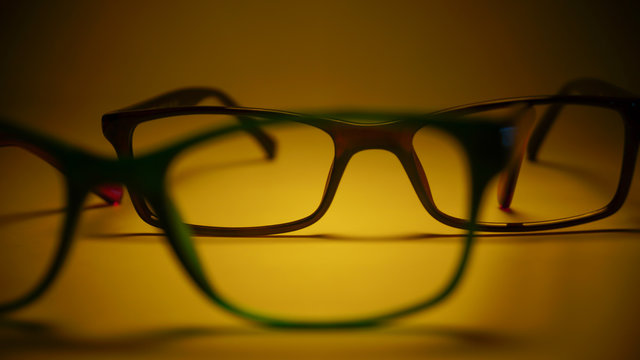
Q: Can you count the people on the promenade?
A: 0